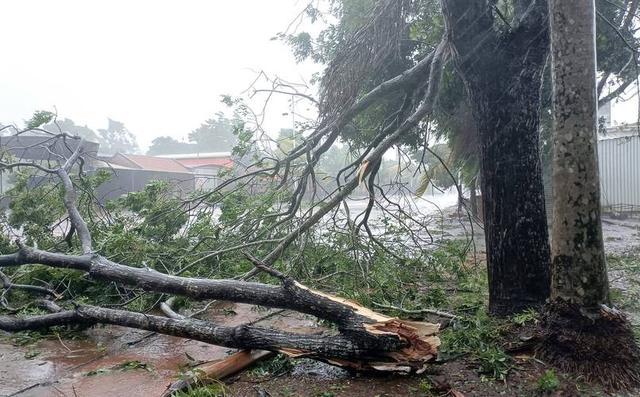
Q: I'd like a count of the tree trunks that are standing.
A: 2